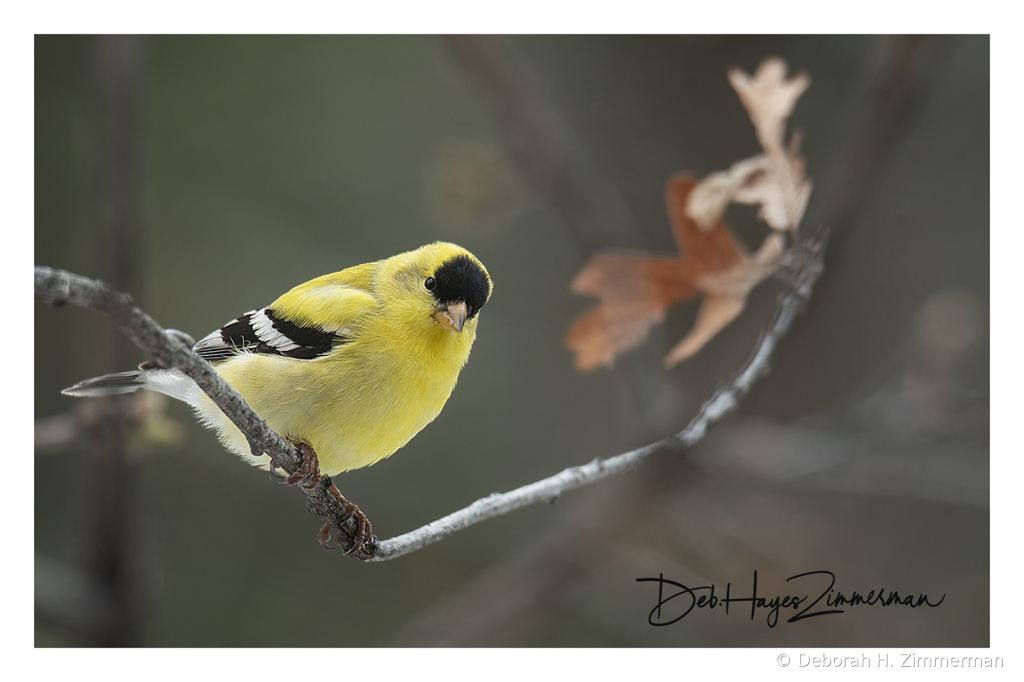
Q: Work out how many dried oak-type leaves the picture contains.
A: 2